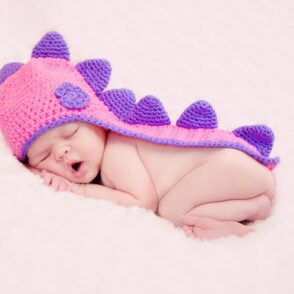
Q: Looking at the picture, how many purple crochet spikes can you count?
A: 7